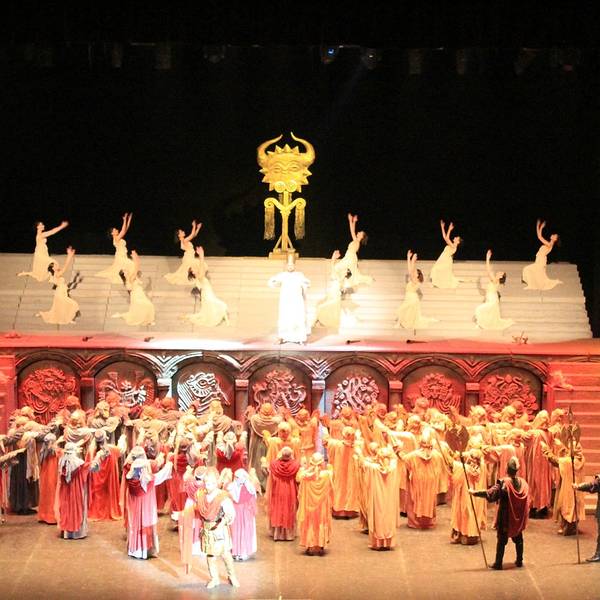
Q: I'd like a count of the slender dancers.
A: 12